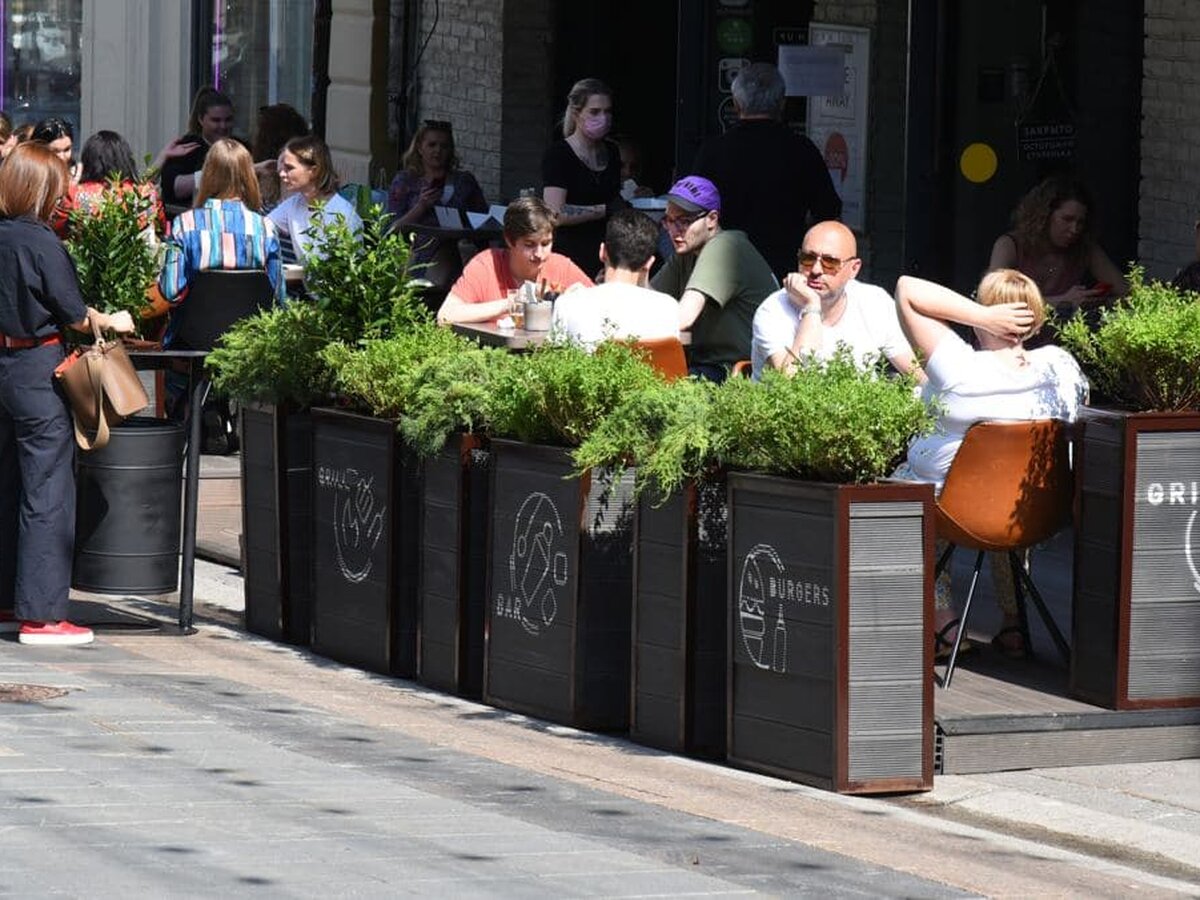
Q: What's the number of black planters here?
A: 7